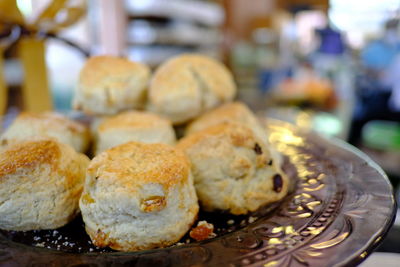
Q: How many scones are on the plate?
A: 8